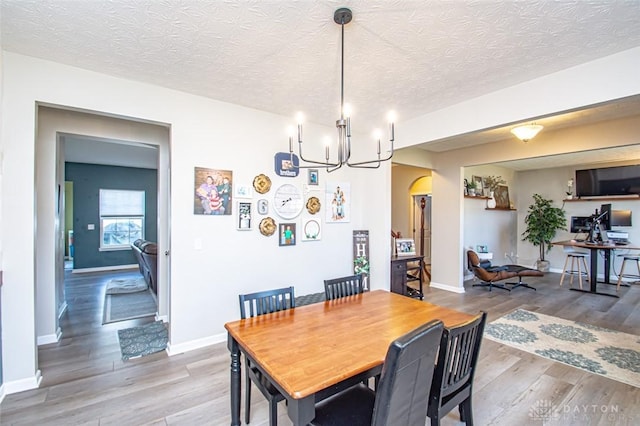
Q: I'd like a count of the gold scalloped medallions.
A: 3